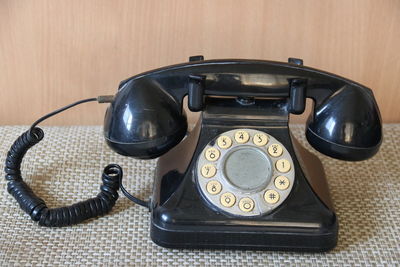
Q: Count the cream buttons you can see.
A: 12